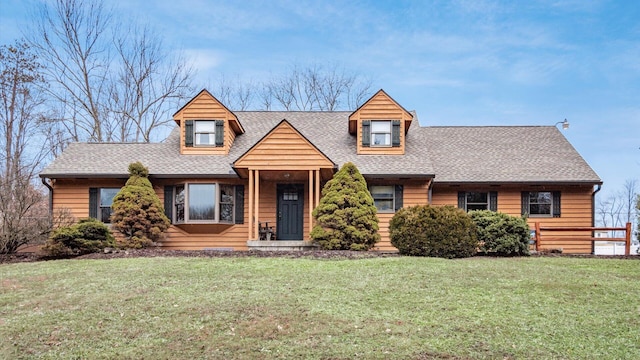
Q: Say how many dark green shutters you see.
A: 12